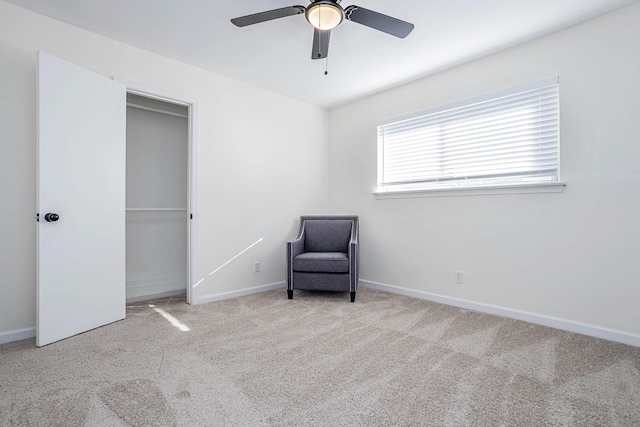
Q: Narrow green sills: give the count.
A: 0